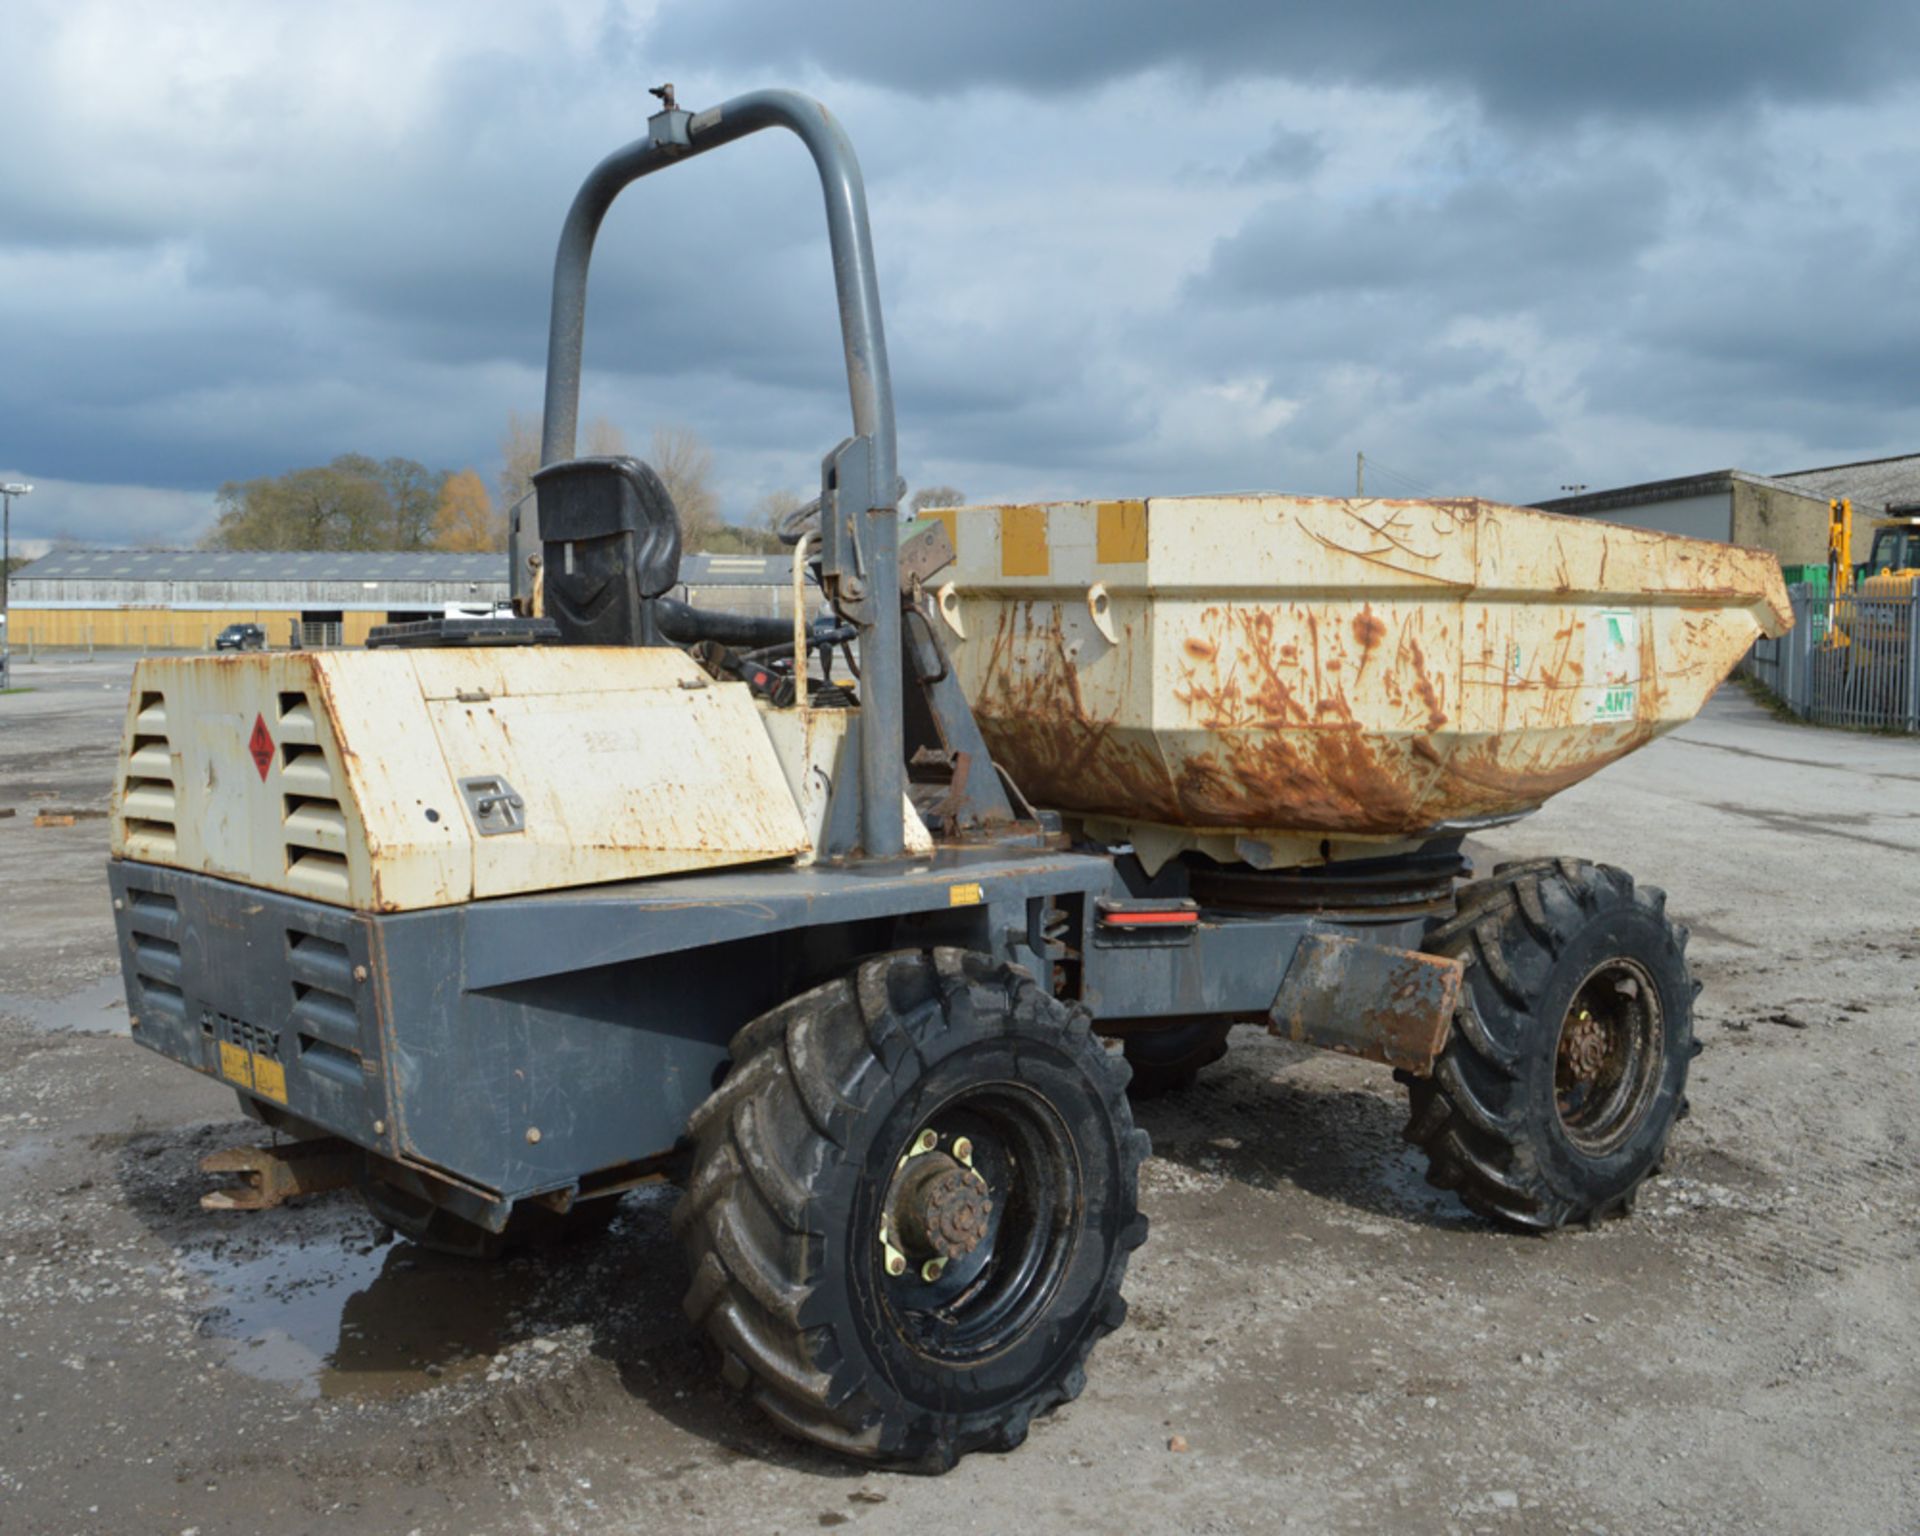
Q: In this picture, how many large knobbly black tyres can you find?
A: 4